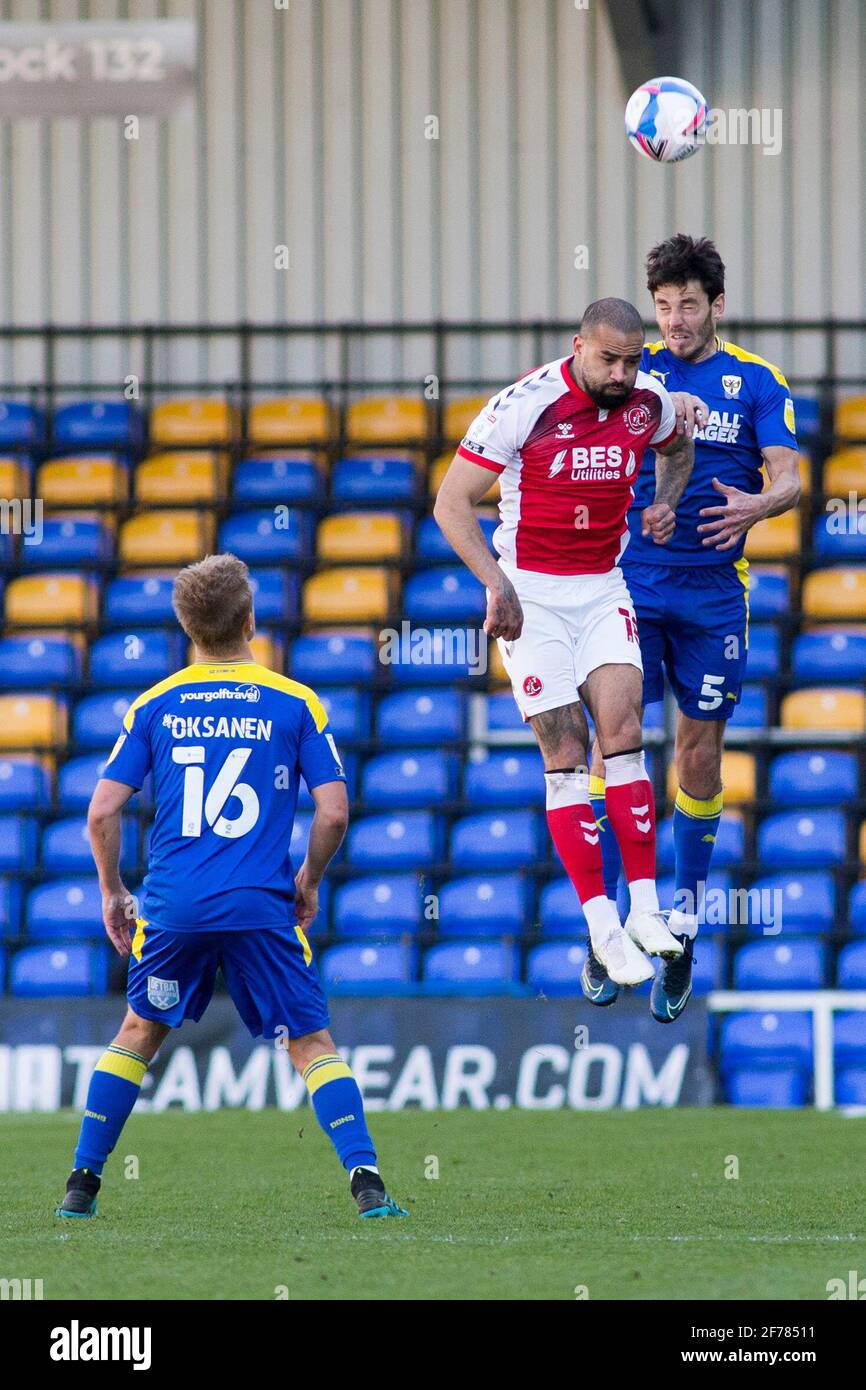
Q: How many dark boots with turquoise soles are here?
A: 2